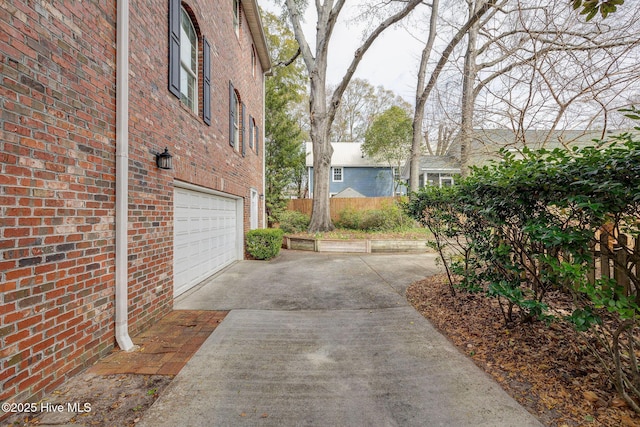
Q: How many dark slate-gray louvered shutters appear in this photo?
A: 6